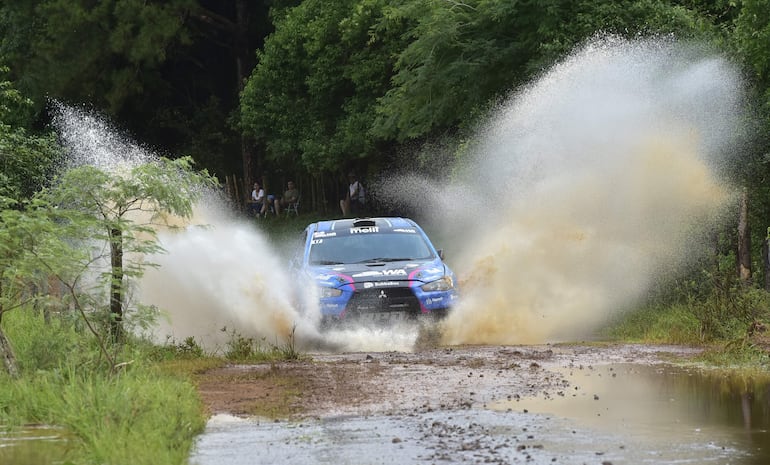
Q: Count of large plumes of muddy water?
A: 2